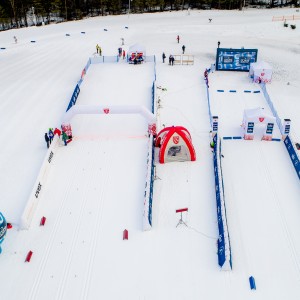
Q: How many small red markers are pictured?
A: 3